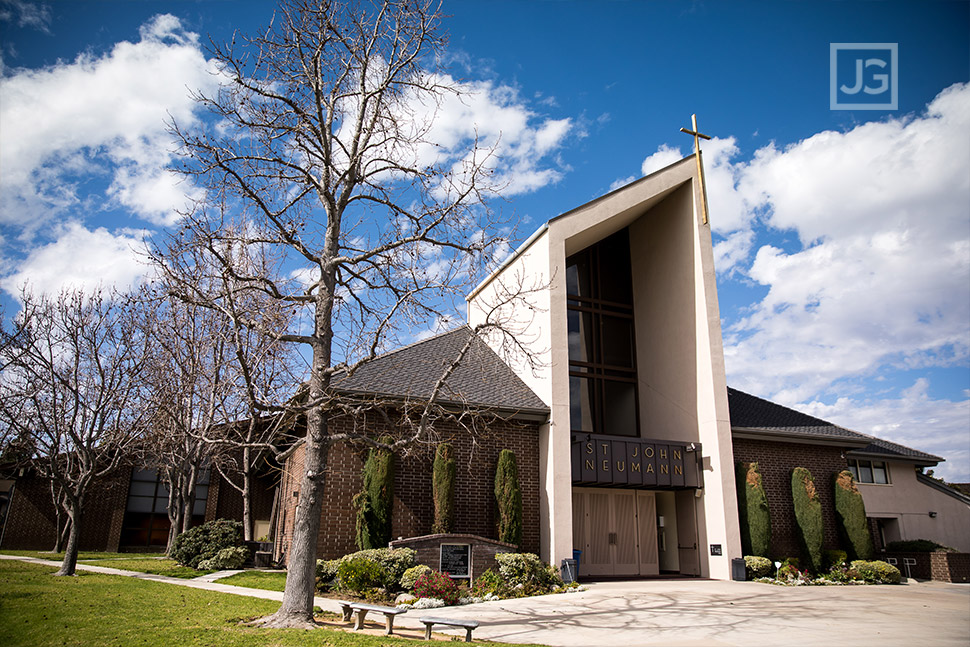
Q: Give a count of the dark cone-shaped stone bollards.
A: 0